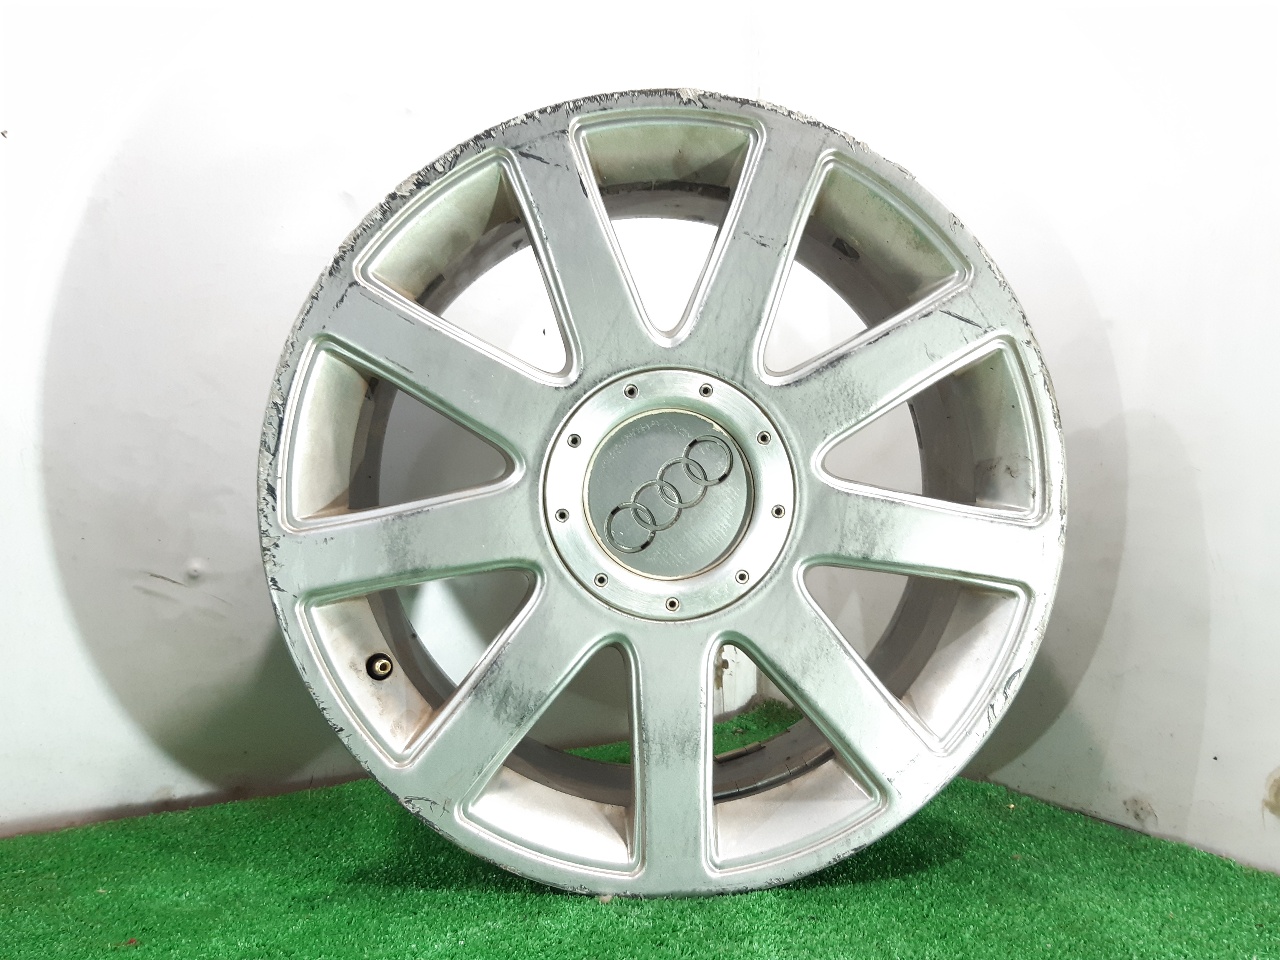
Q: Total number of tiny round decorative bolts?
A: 9